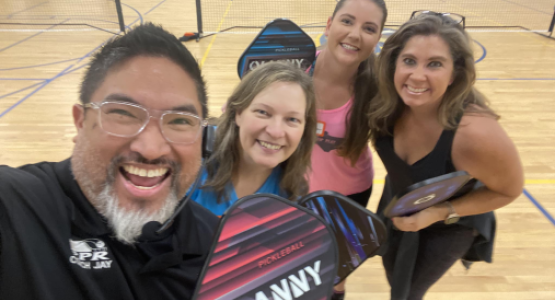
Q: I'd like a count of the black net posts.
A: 3